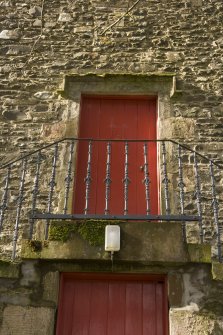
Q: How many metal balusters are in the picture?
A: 13